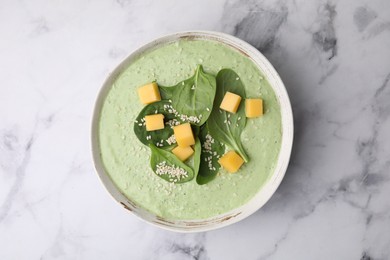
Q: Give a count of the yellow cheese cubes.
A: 7